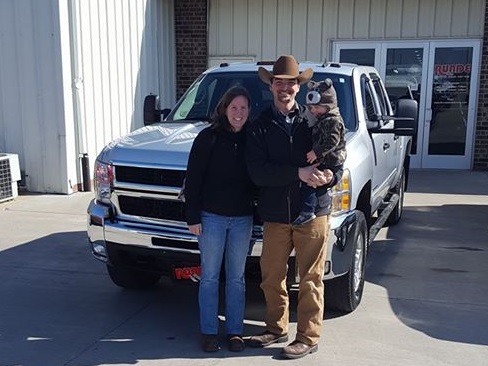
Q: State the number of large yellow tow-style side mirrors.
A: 0